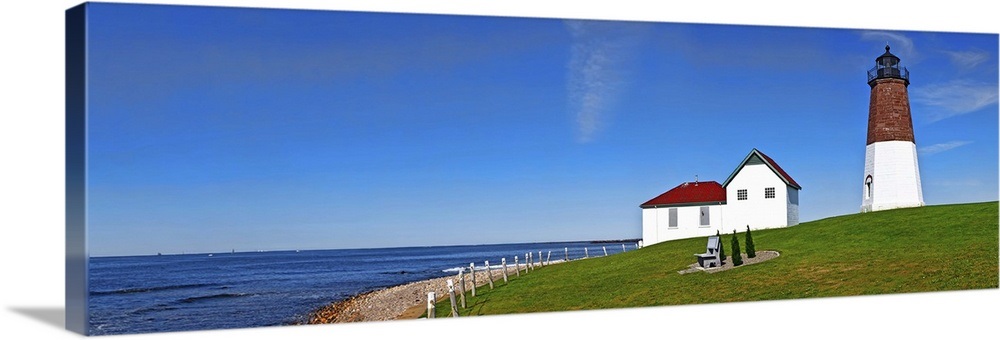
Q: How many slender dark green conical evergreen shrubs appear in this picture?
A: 3